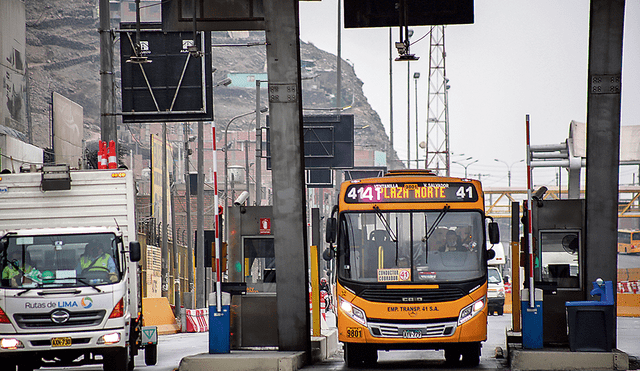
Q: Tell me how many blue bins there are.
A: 1